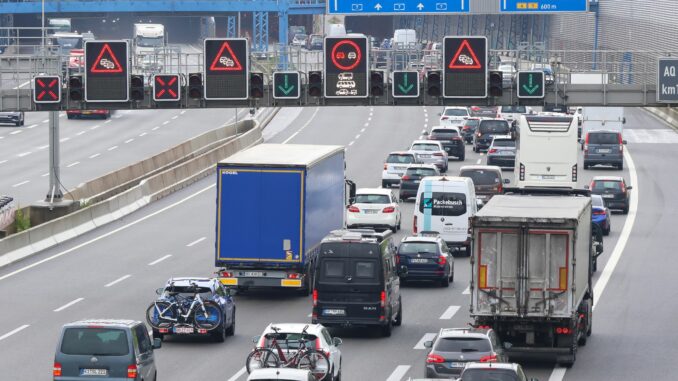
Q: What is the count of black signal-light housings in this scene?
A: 8